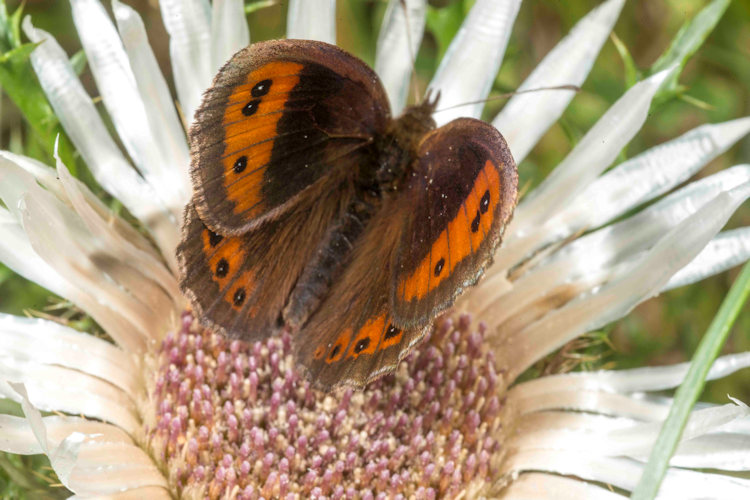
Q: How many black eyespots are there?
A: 12